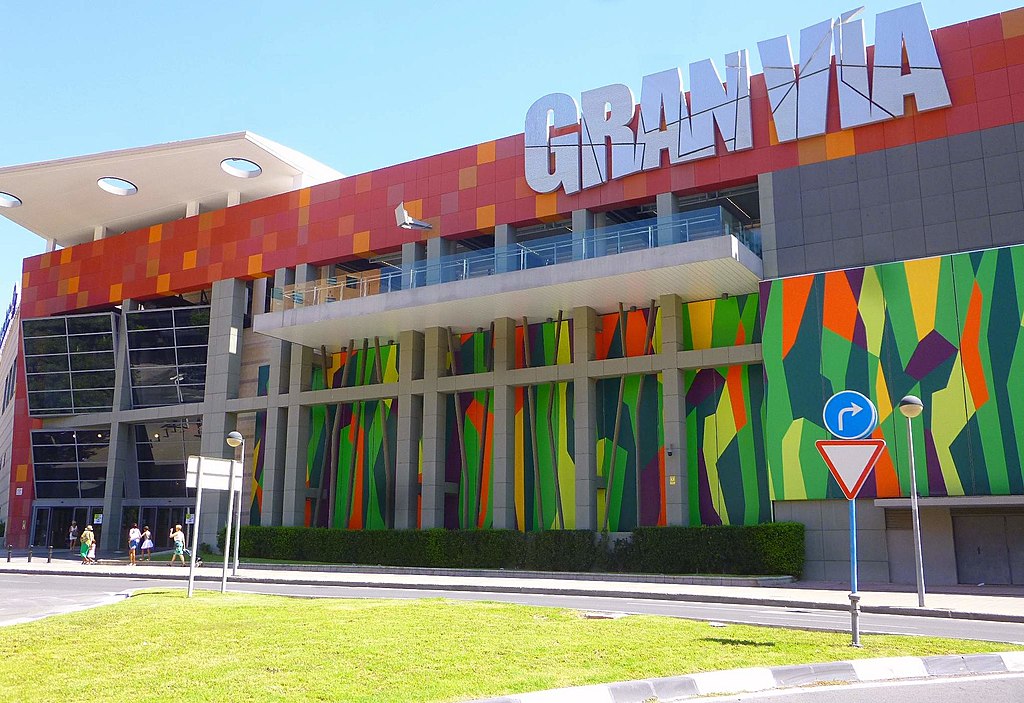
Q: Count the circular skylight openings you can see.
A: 3